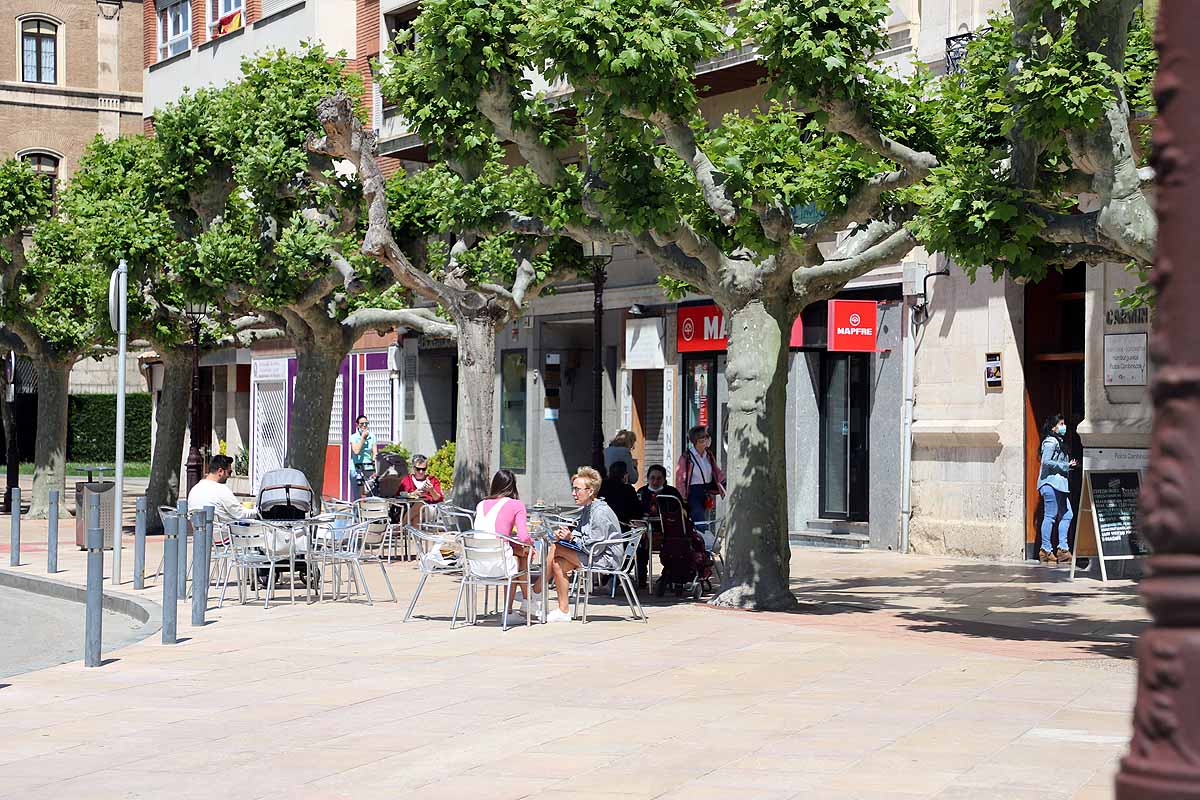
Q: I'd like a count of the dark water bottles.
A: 0